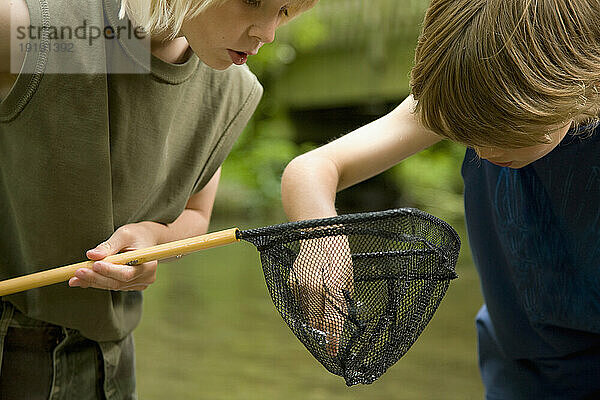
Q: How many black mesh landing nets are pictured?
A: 1